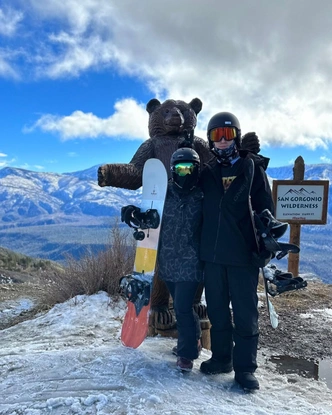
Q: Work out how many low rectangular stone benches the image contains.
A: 0